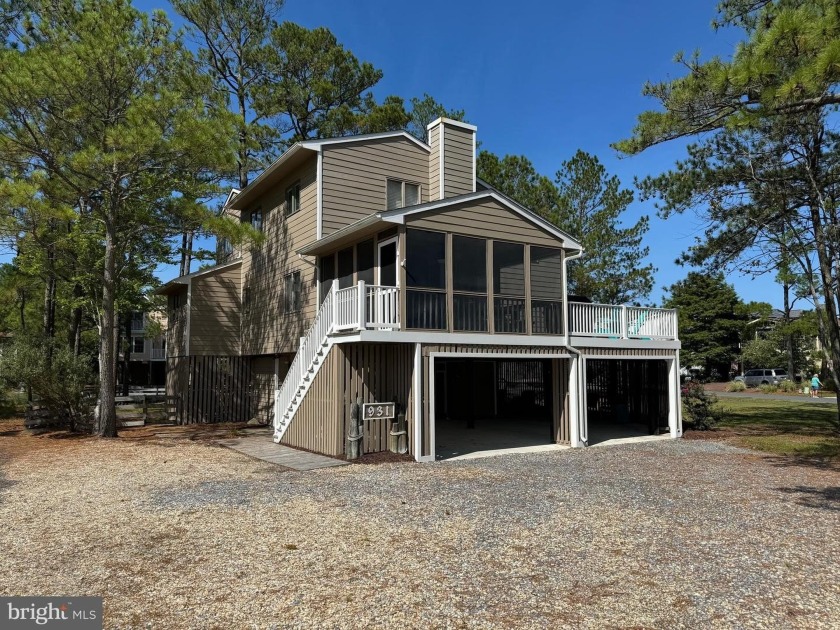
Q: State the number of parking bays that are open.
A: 2